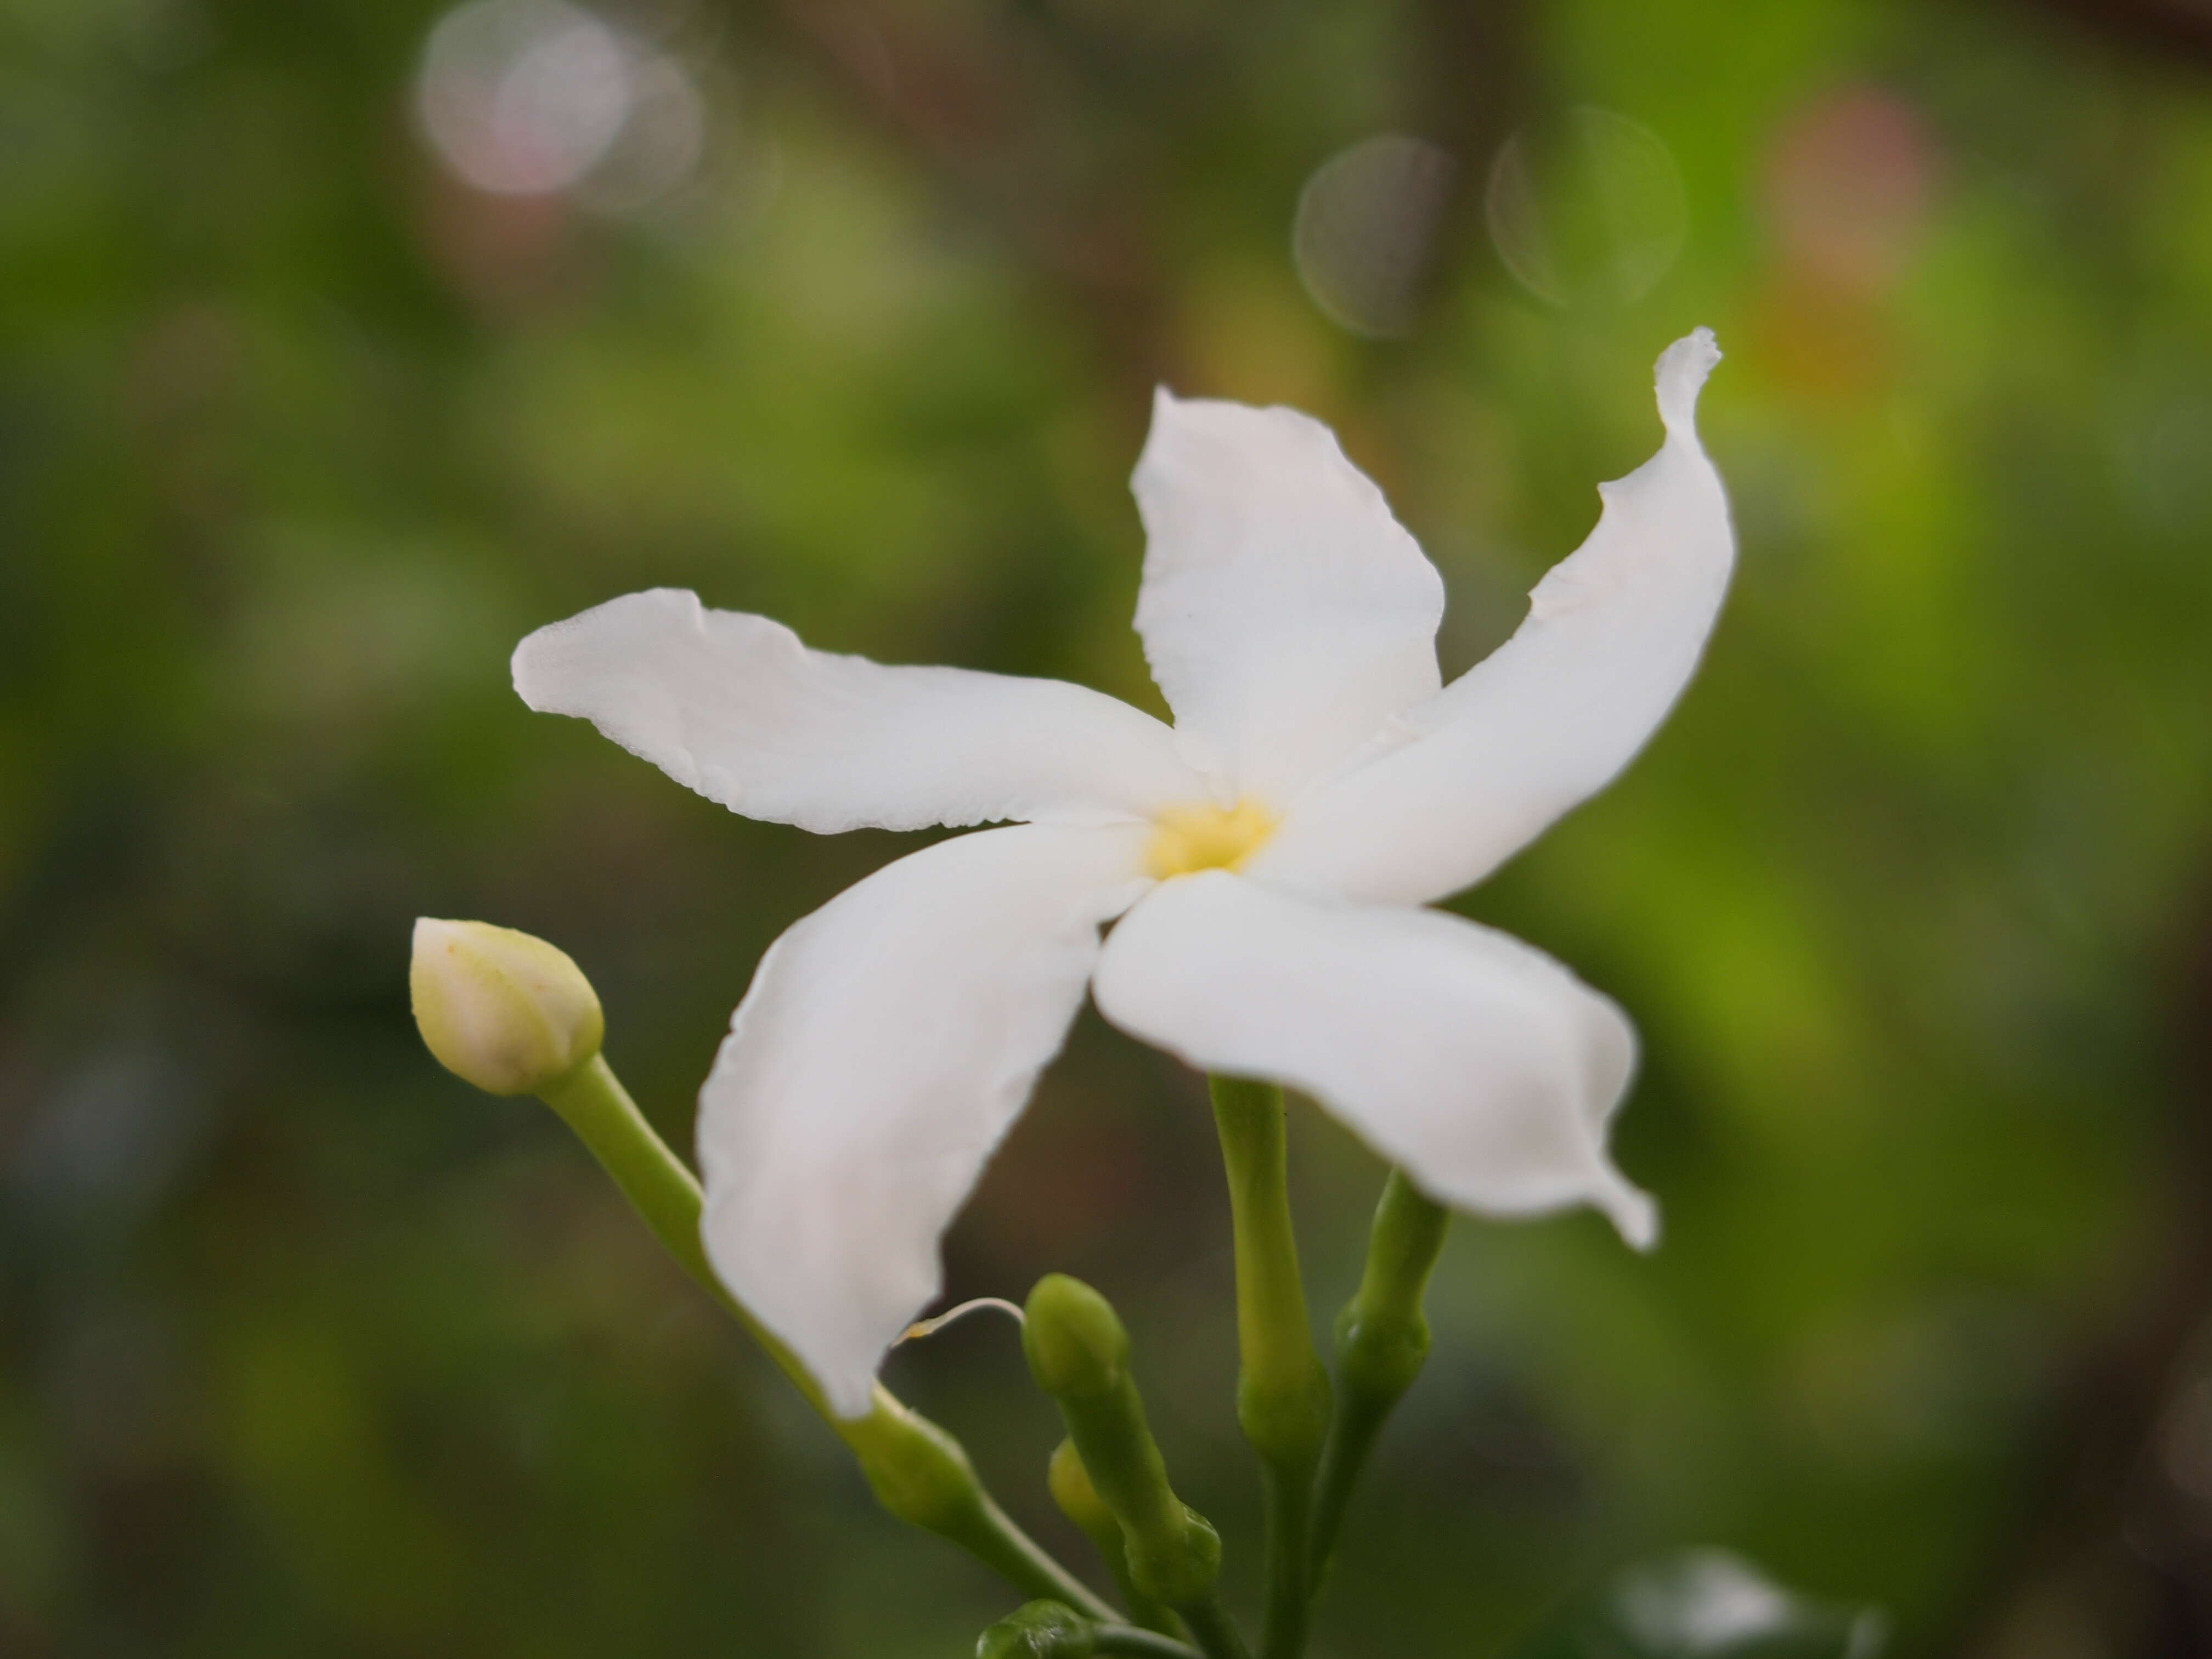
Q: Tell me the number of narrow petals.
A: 5